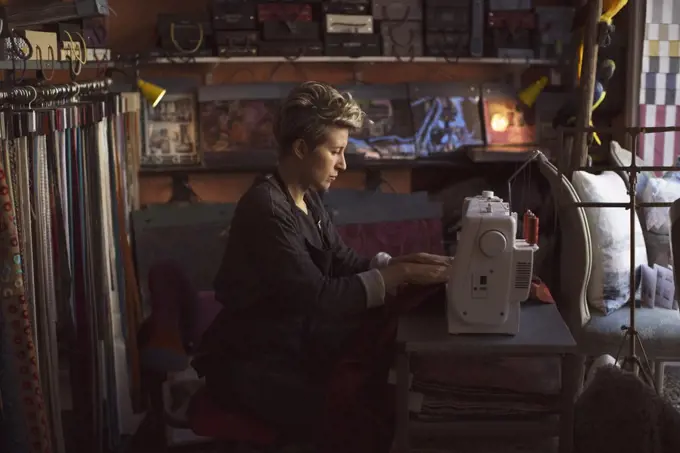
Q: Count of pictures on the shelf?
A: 5